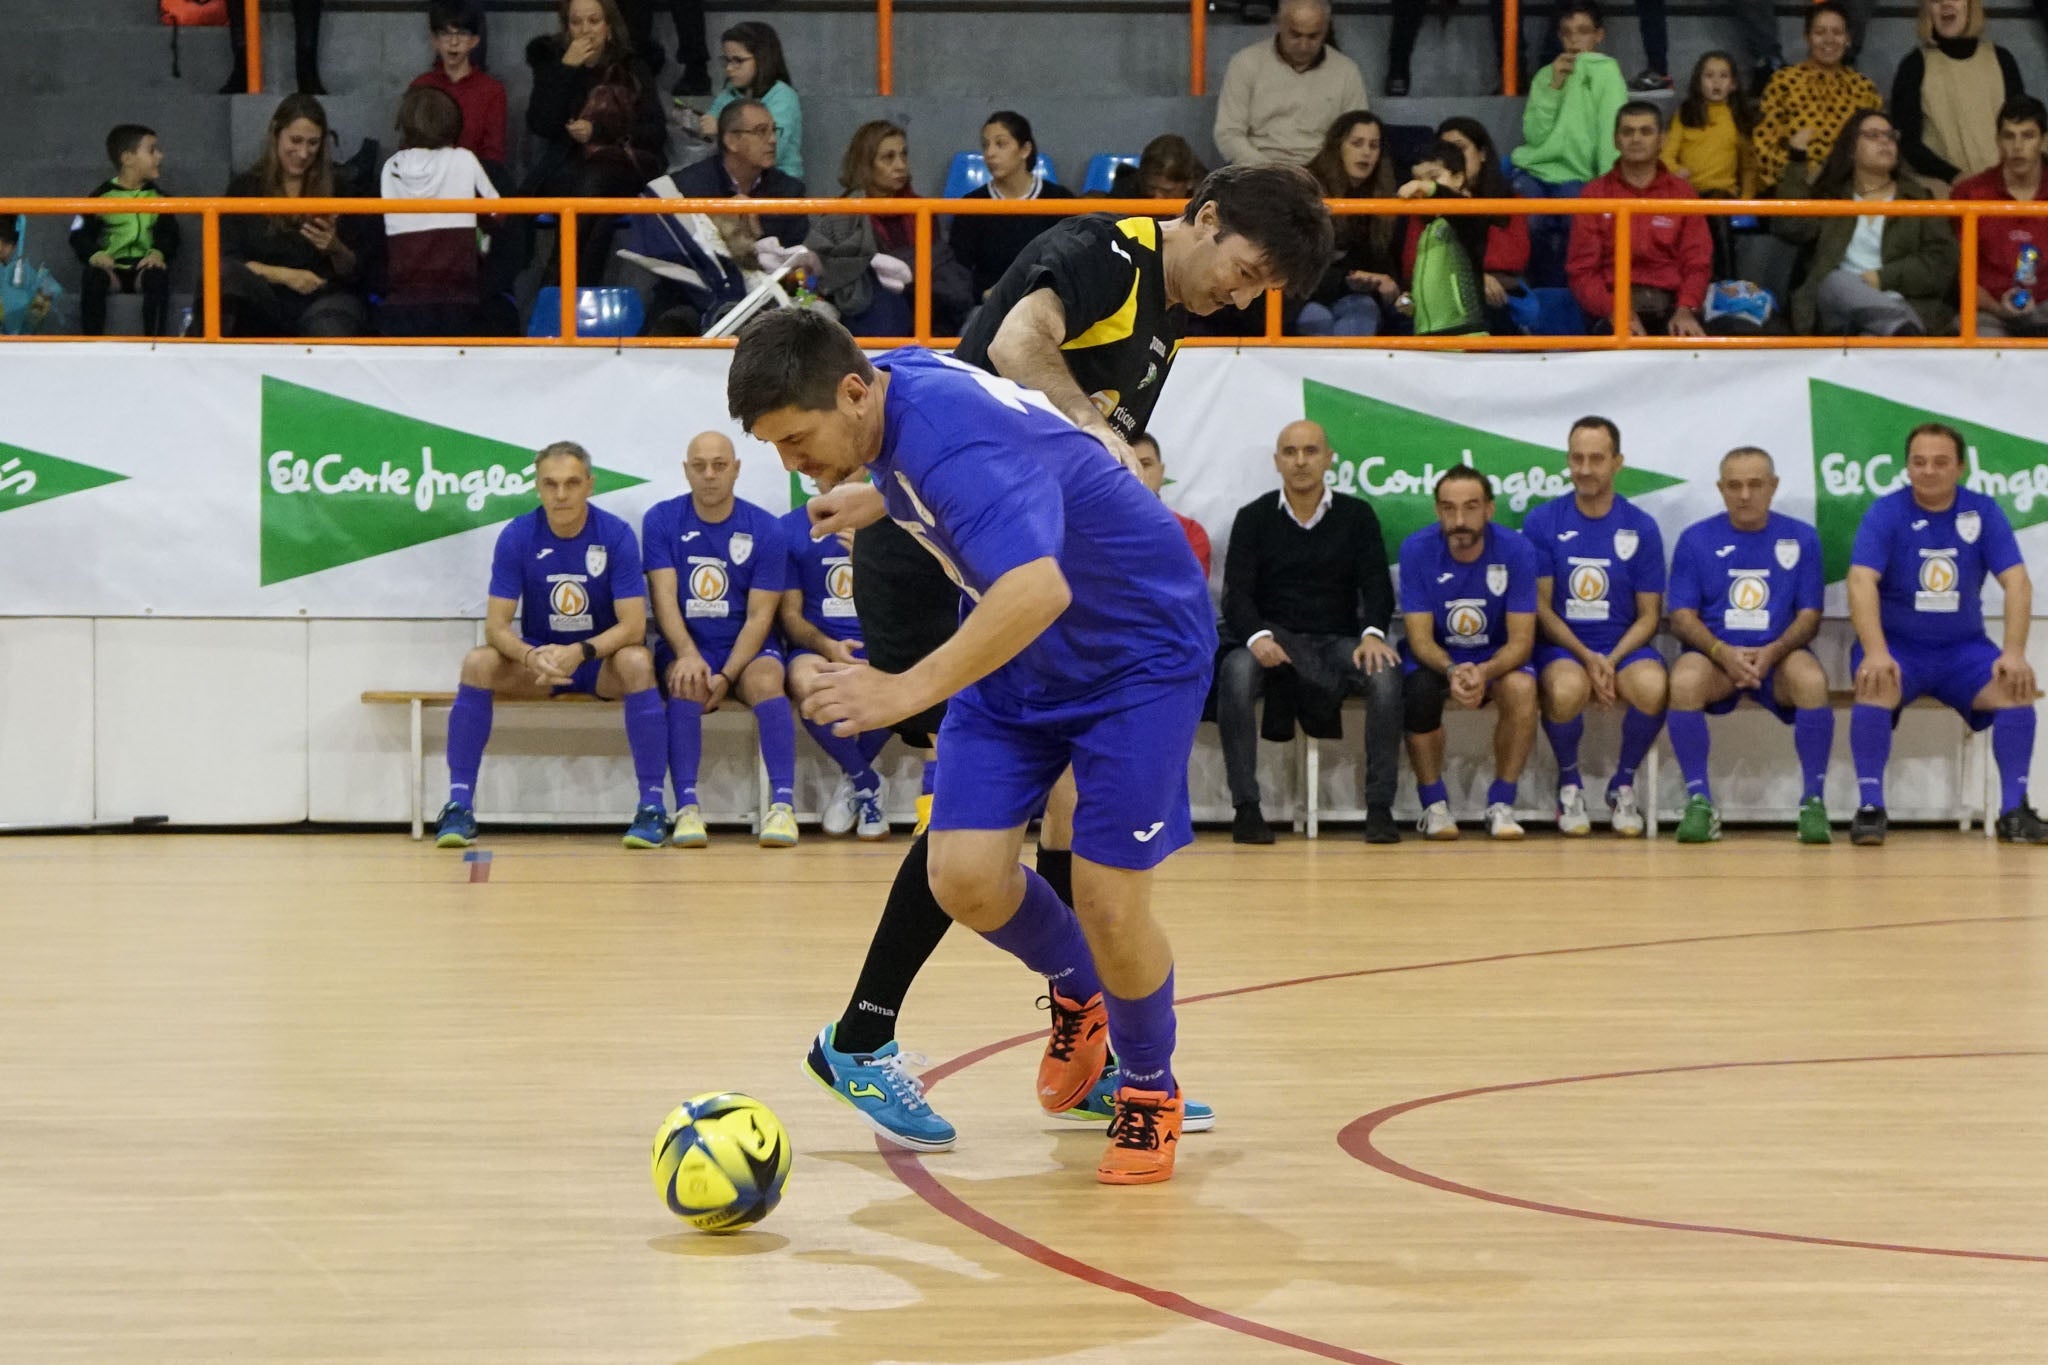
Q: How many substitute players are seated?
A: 7